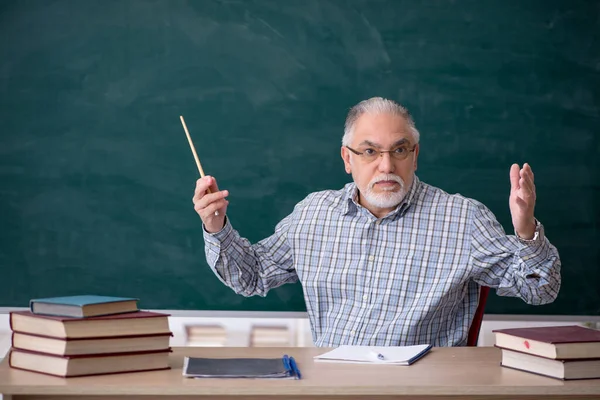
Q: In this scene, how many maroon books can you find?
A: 5